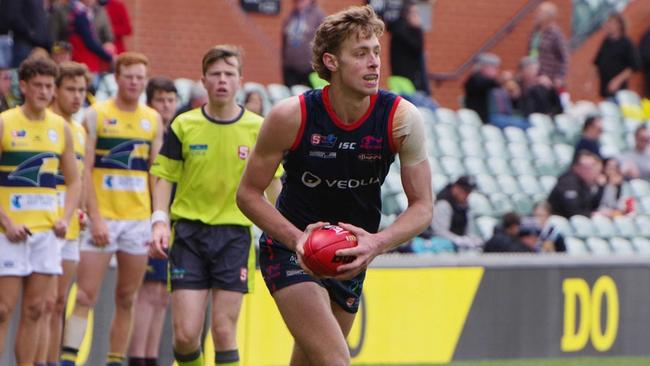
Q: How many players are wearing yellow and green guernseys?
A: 3